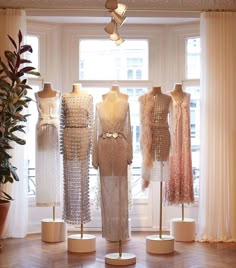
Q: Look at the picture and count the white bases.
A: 5